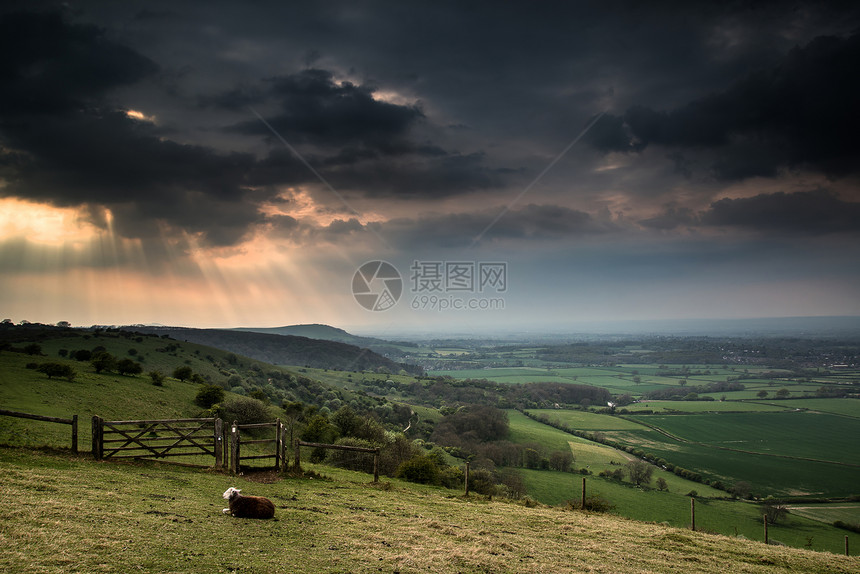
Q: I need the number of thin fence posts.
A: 5